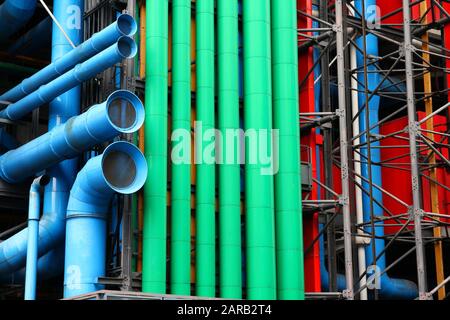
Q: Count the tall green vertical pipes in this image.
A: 6